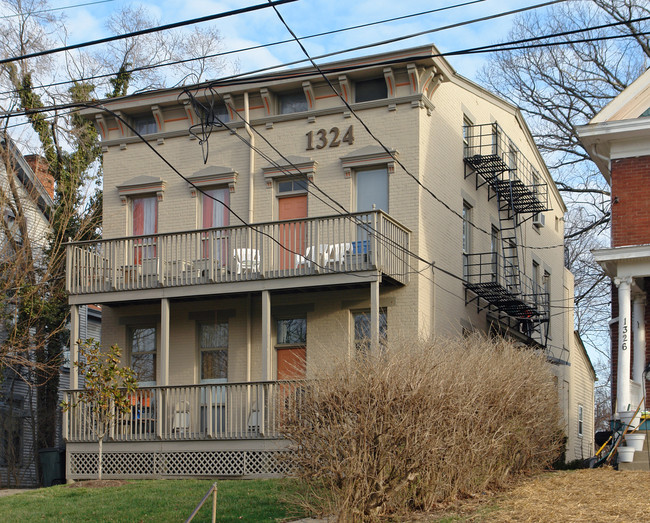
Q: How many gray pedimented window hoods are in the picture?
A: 4